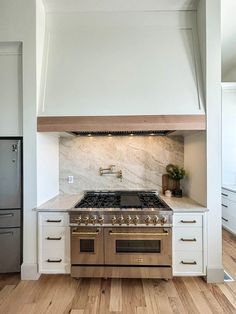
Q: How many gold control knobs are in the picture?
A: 11